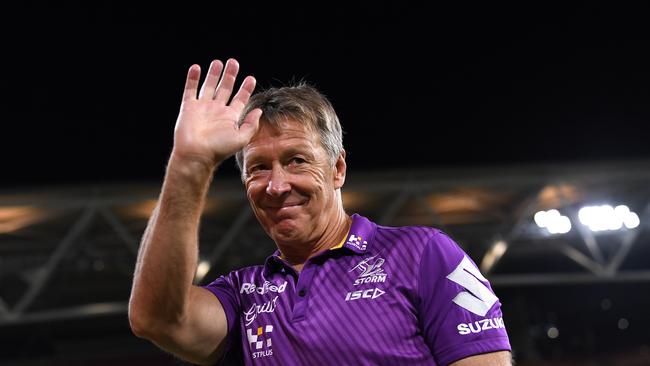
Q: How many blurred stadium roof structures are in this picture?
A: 1